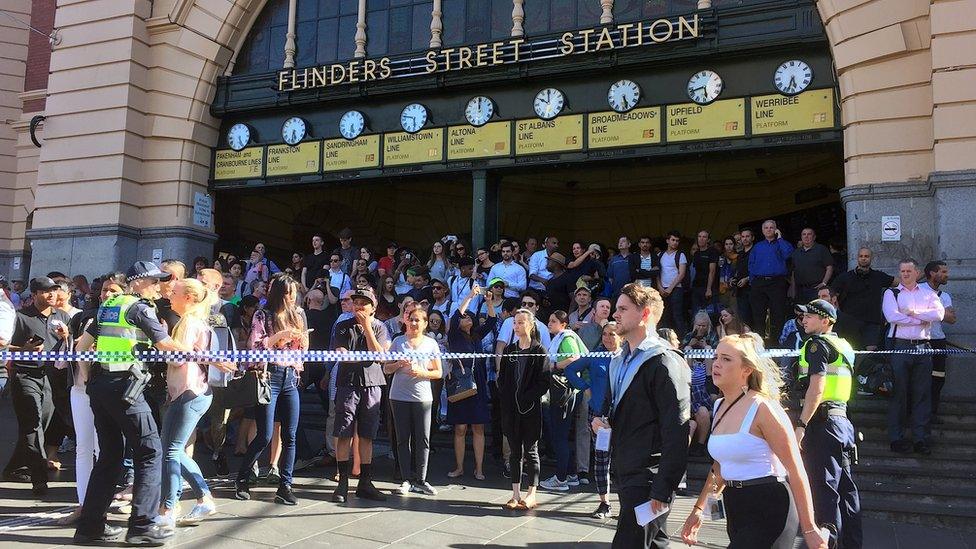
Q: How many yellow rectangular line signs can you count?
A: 9